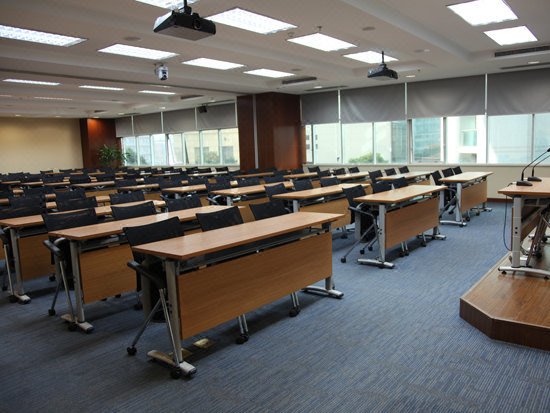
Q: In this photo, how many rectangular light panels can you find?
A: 13